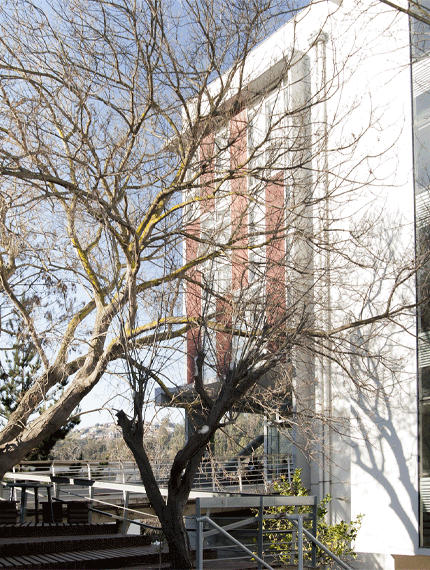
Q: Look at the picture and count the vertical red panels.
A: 5